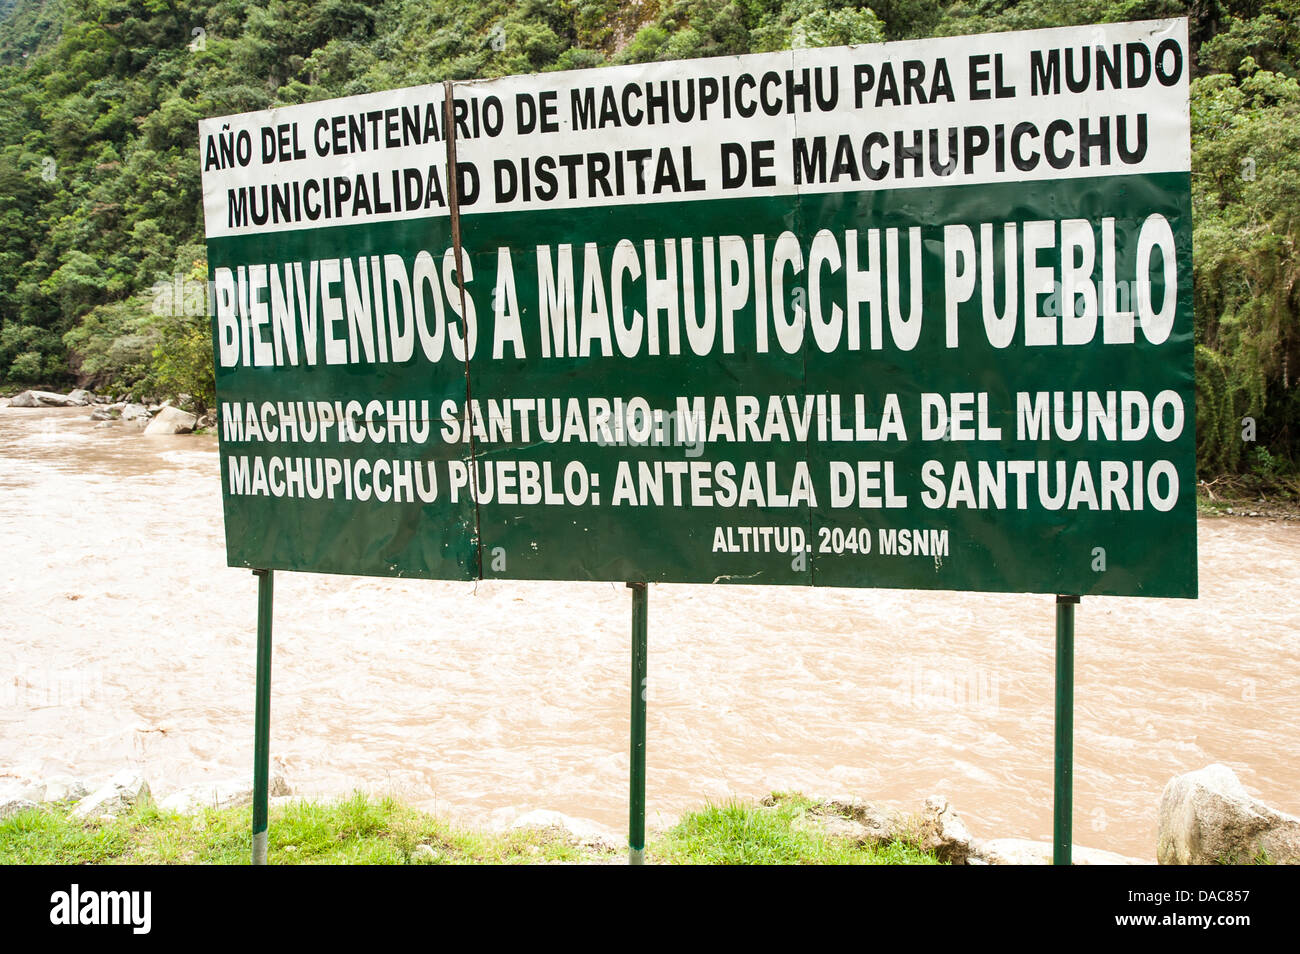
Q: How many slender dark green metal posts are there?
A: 3